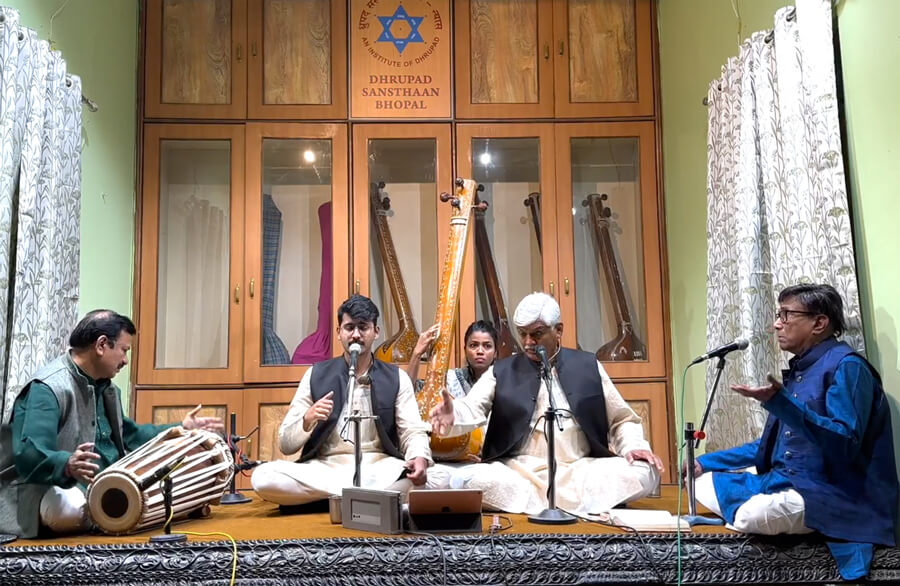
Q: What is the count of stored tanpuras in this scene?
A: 6